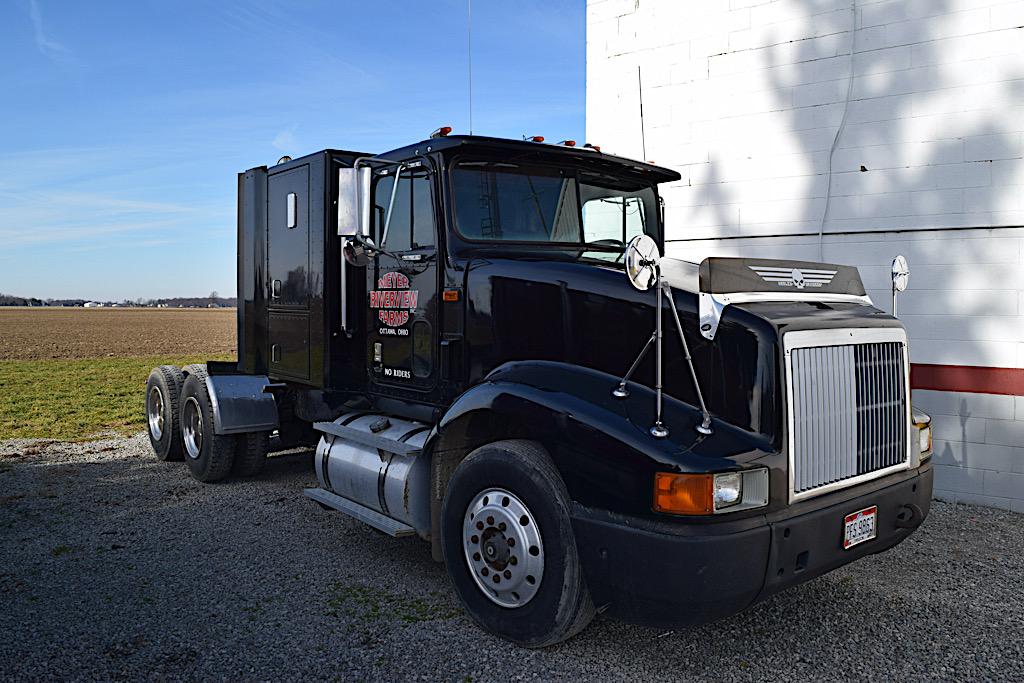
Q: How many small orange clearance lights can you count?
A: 5